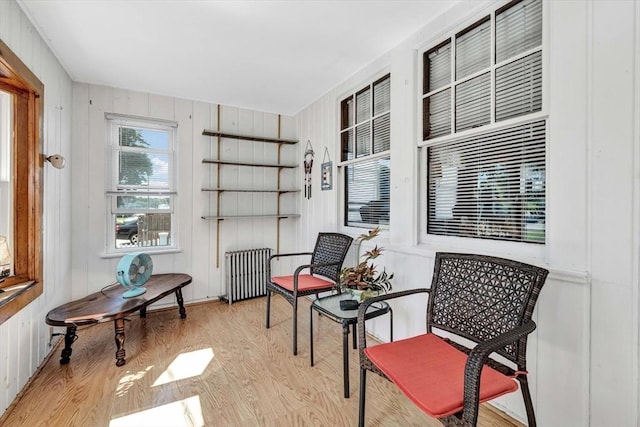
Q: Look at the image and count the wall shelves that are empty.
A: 4